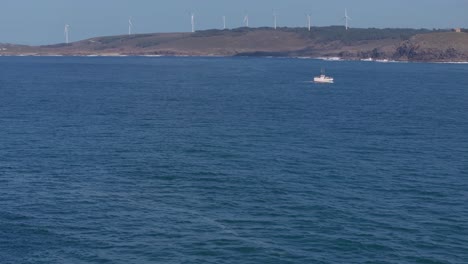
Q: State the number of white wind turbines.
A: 8